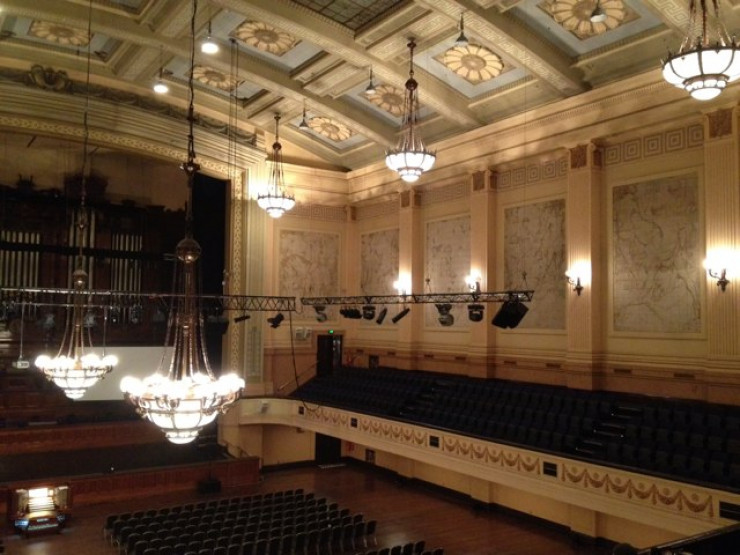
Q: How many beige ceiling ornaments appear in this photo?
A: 7